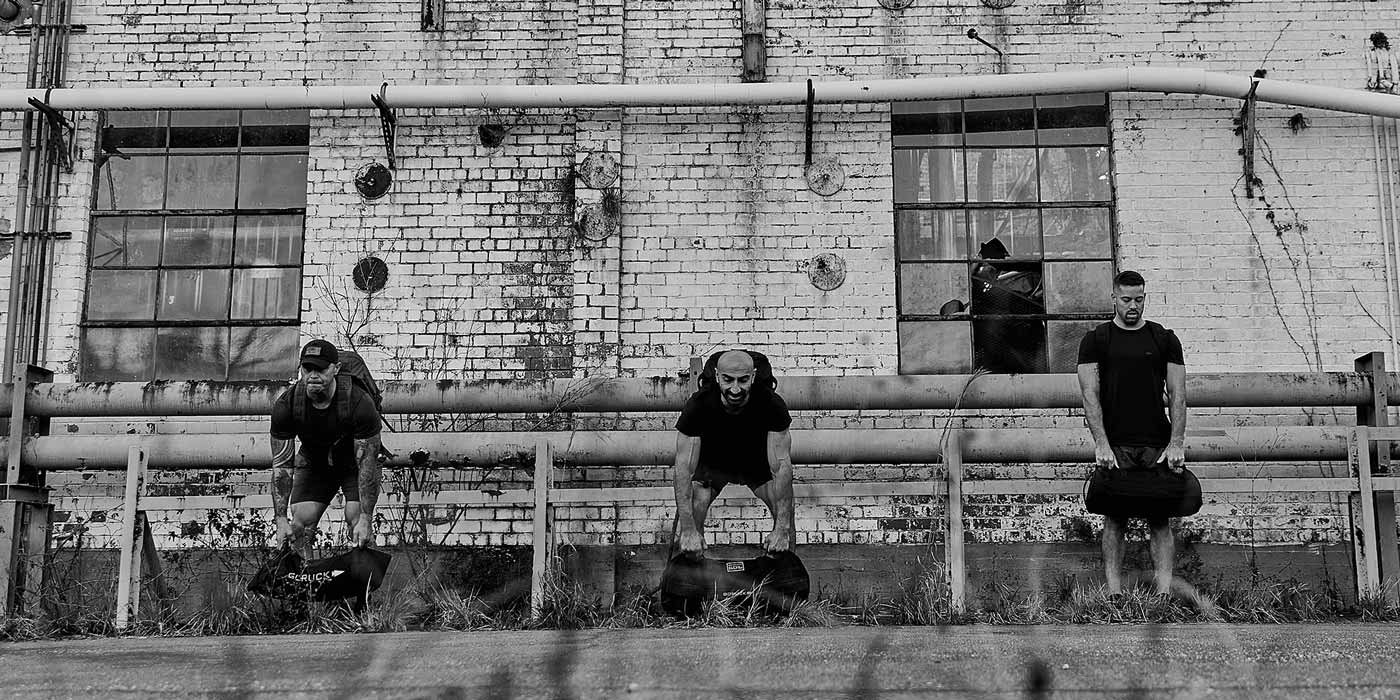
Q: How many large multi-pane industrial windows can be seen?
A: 2